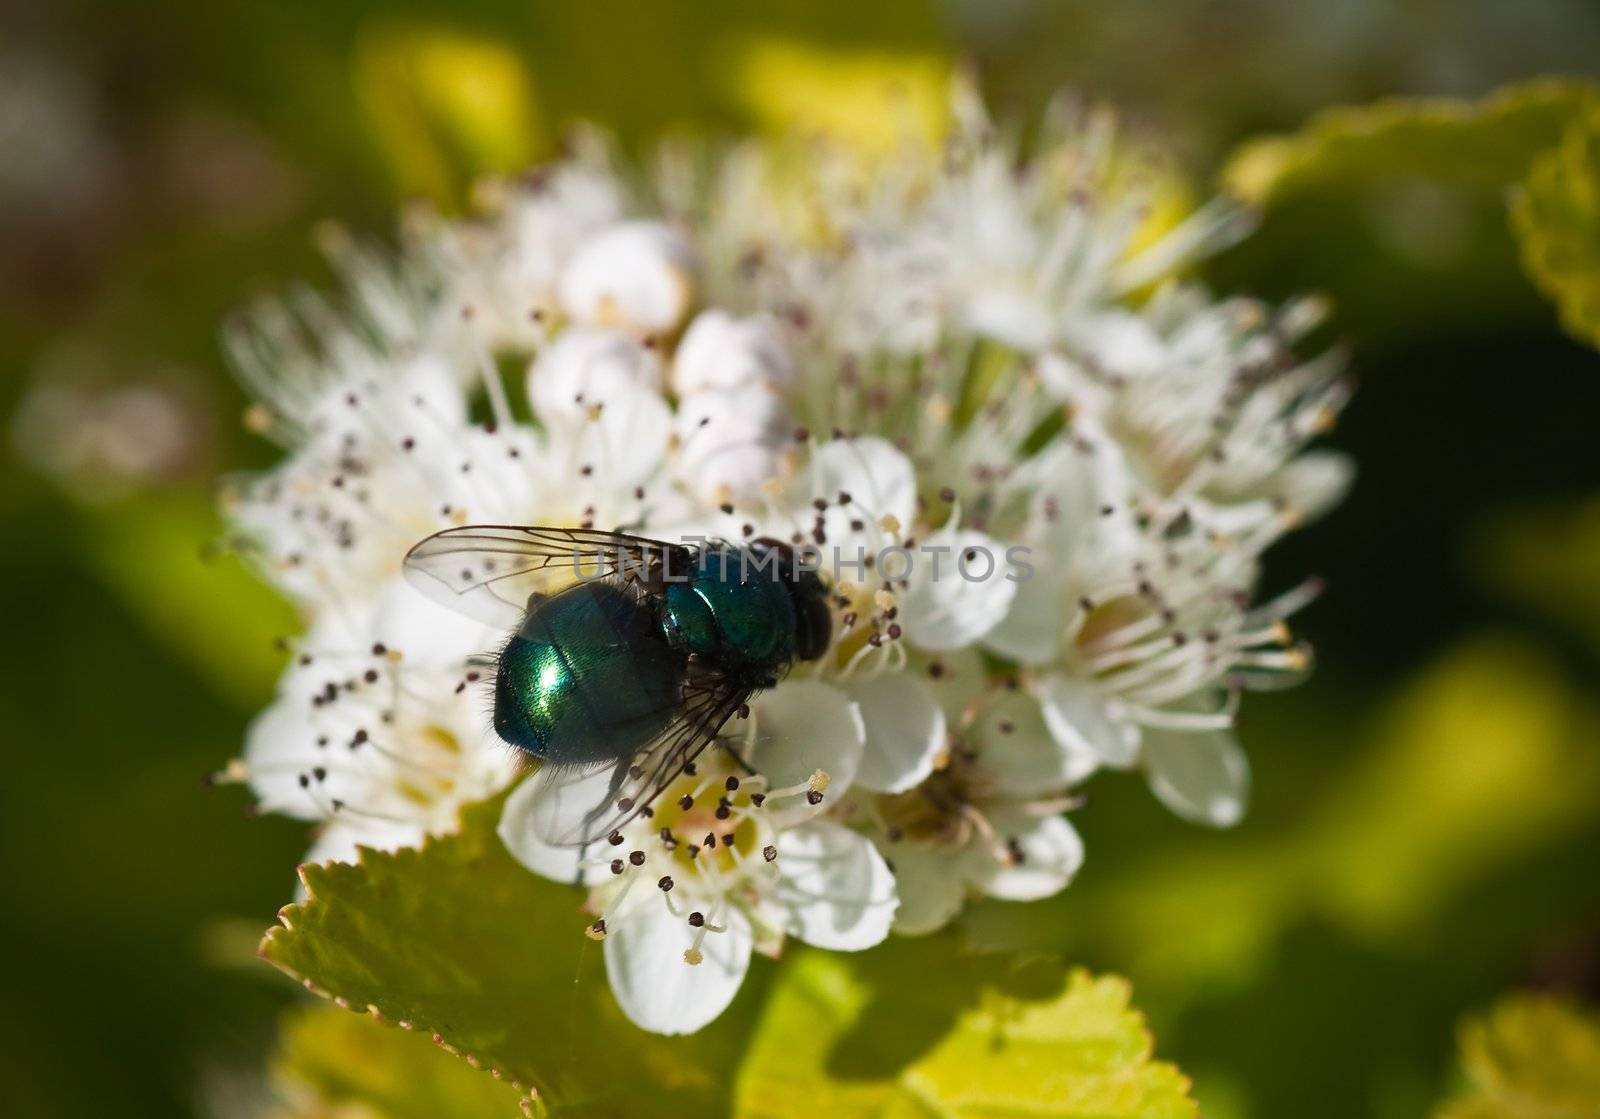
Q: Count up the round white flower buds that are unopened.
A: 4